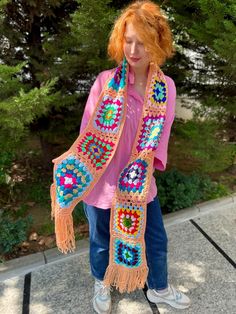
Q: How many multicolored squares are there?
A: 9